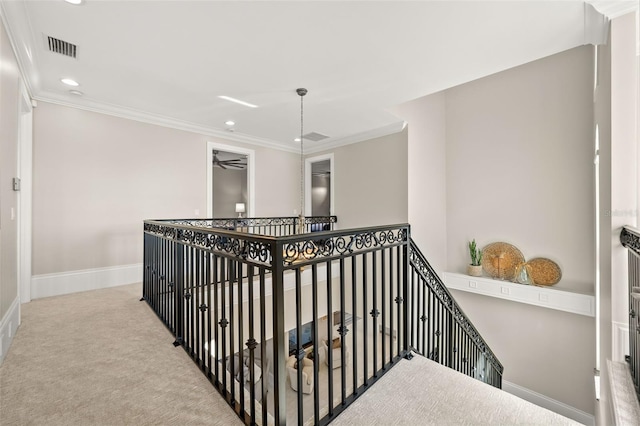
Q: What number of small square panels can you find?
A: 3